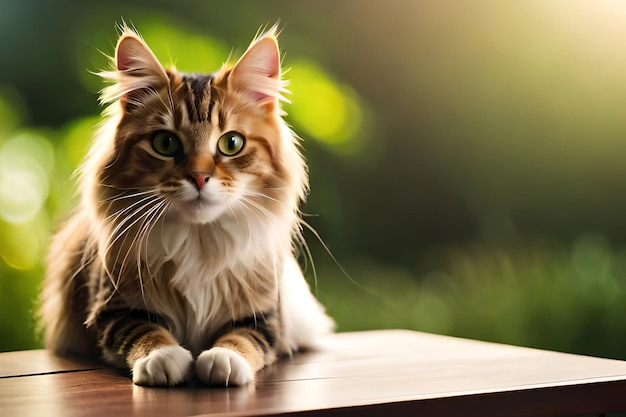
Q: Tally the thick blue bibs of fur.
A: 0